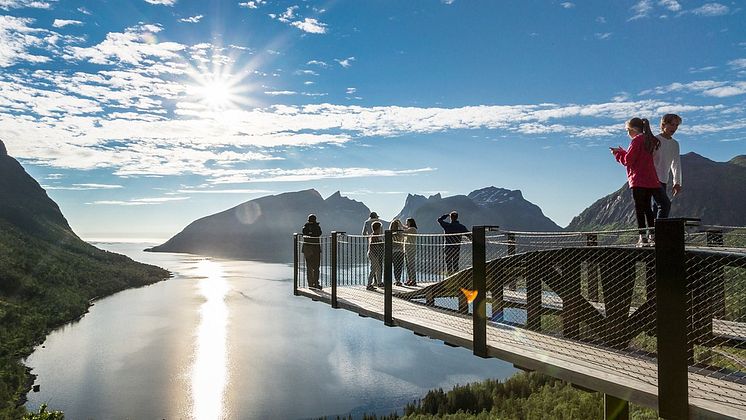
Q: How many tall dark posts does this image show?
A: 5